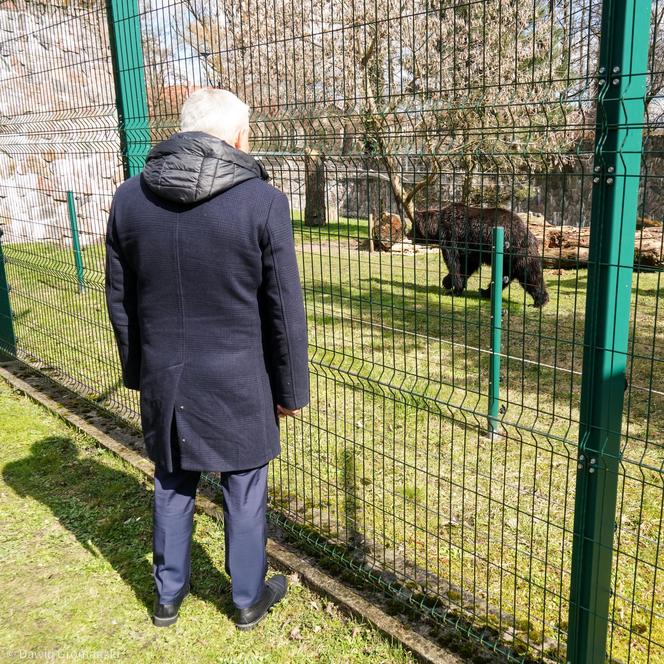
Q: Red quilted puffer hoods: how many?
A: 0